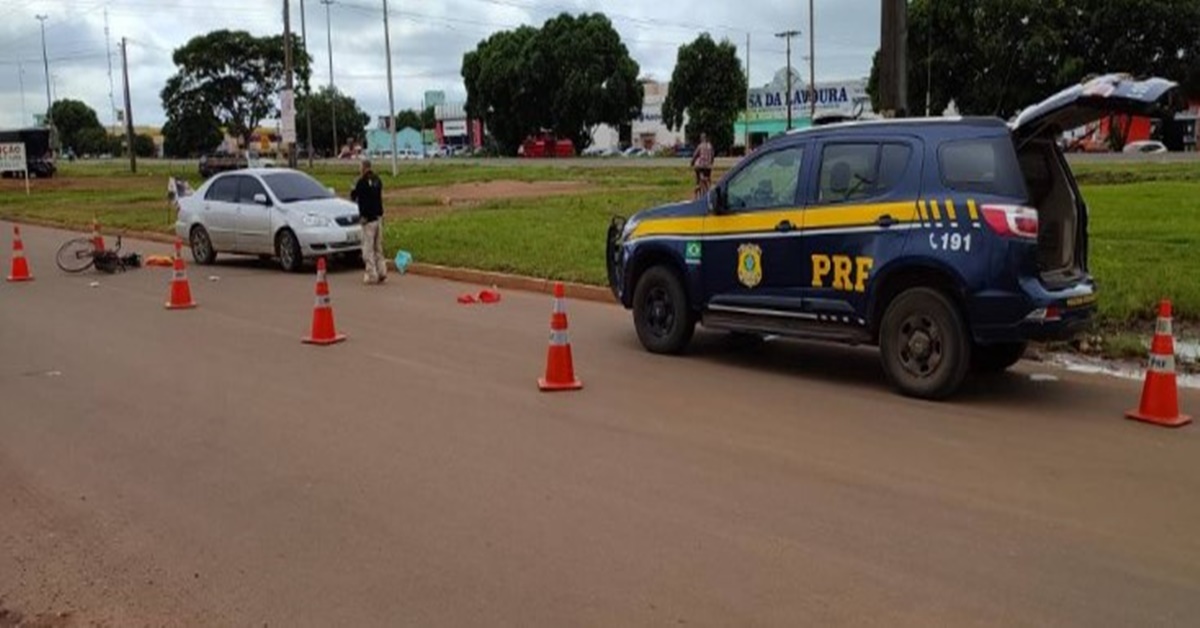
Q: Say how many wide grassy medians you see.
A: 1